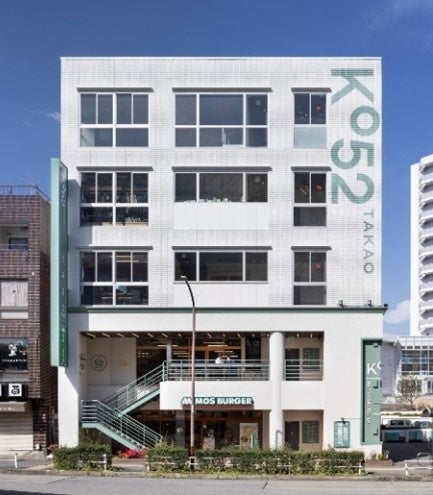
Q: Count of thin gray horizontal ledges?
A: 9